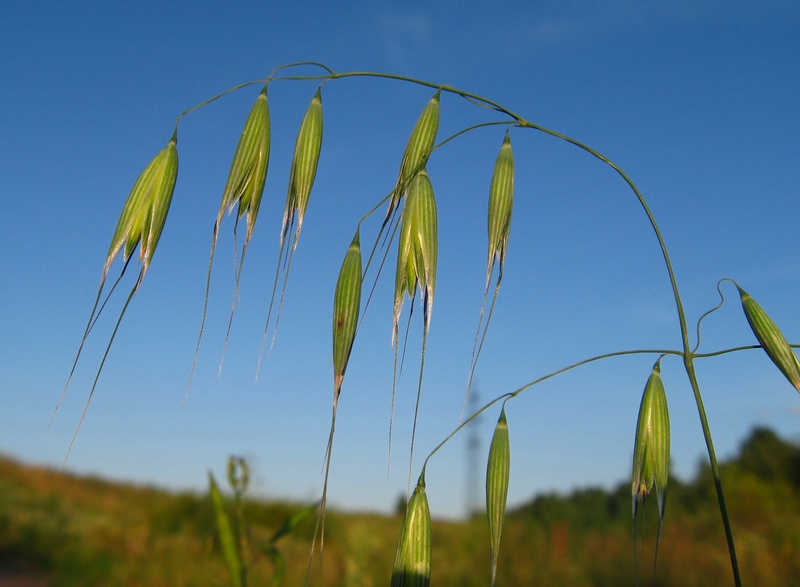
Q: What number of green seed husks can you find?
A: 11